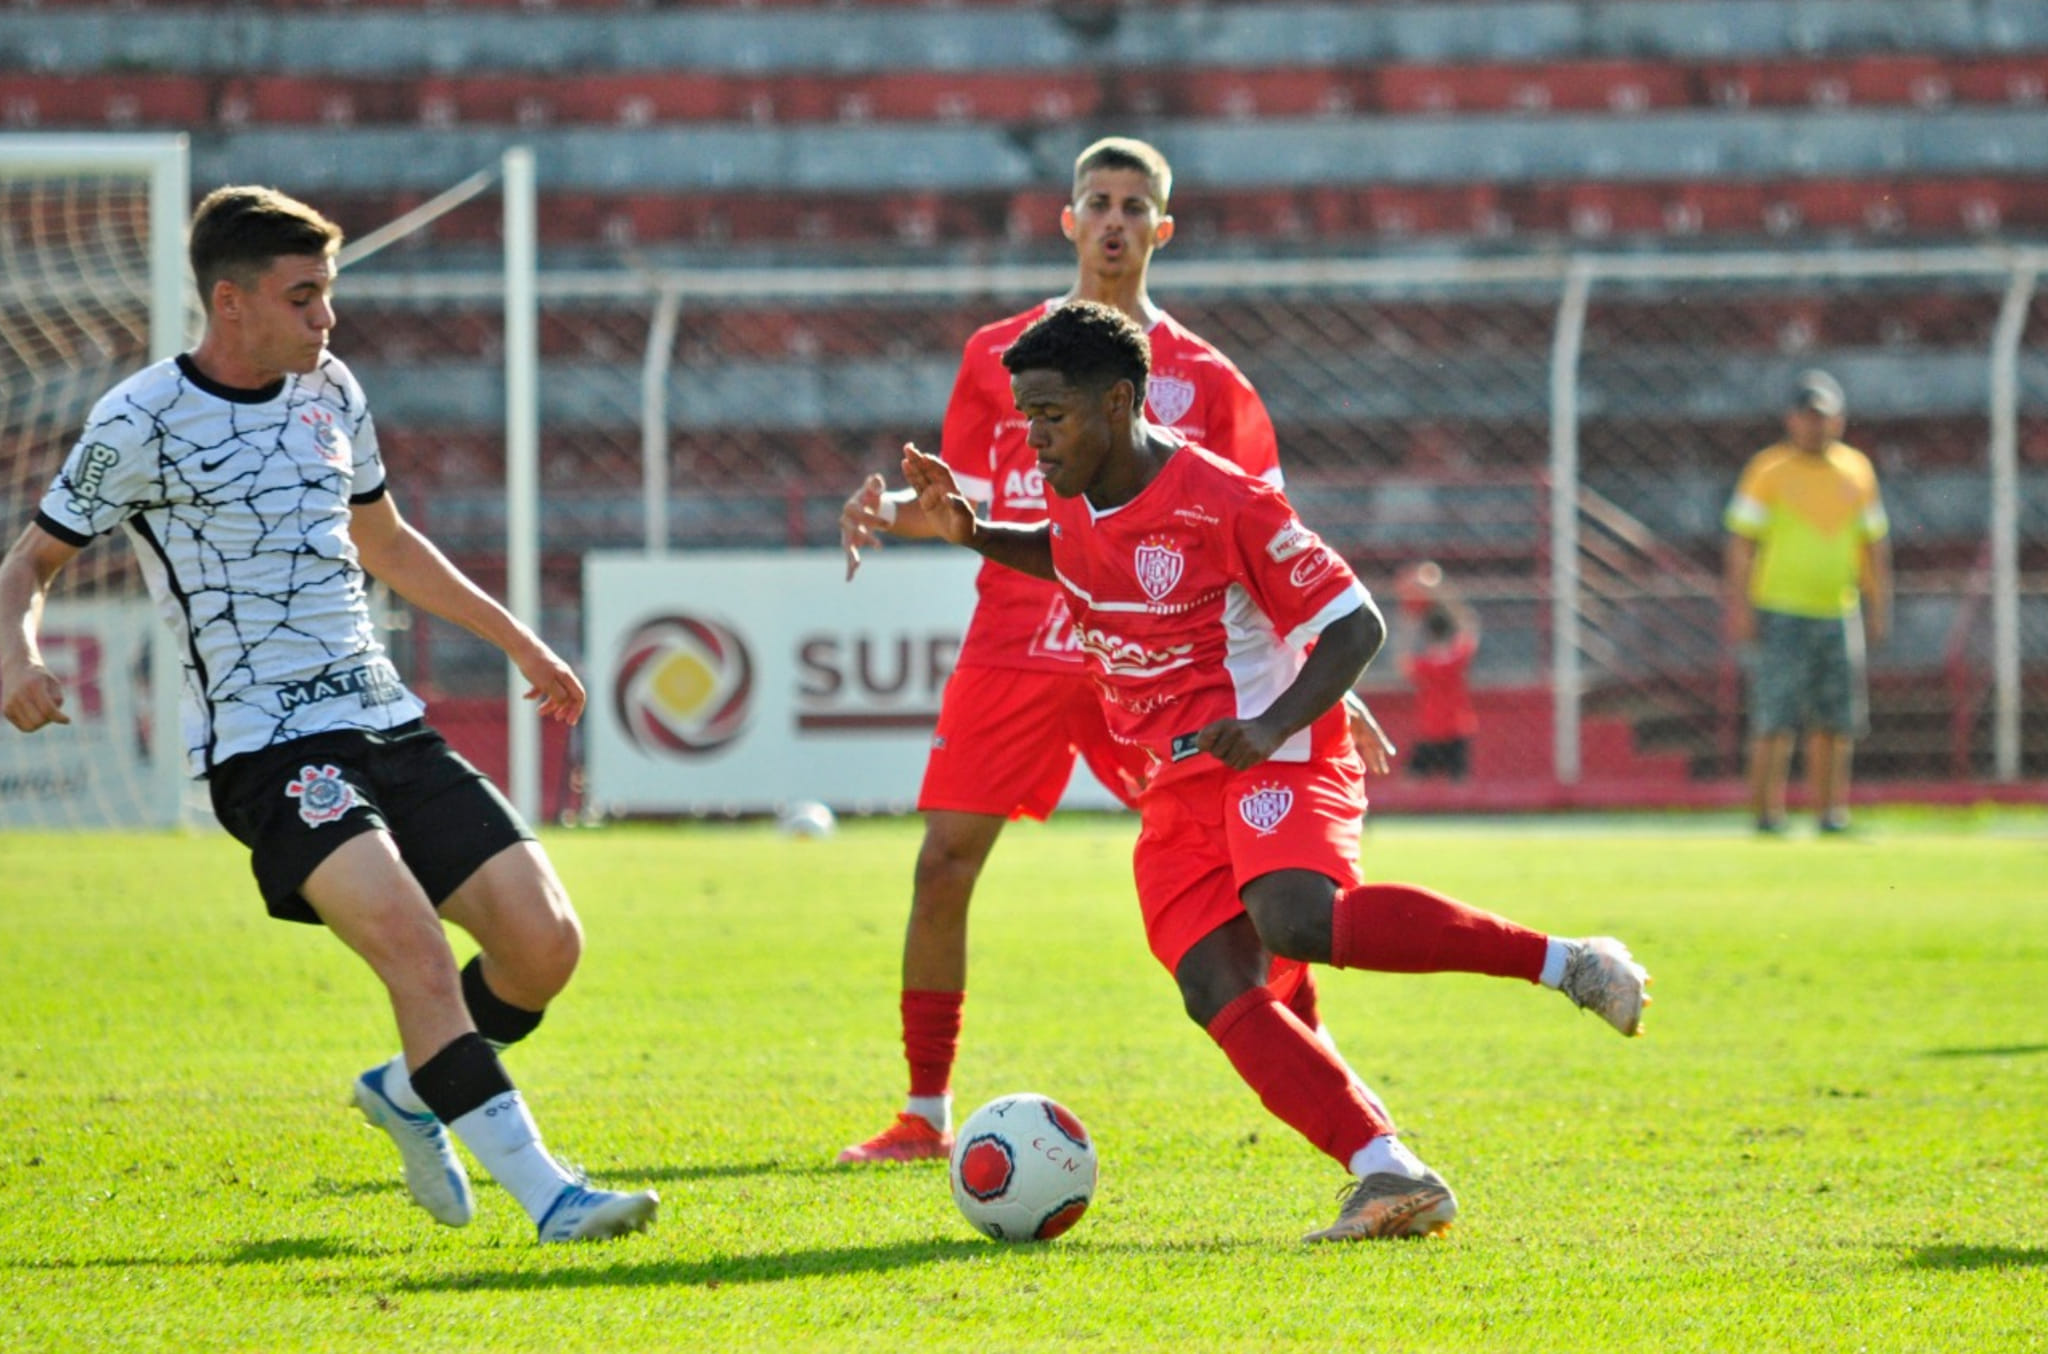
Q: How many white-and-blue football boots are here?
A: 2